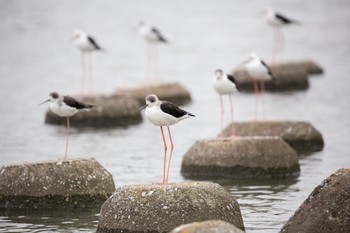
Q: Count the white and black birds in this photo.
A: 7